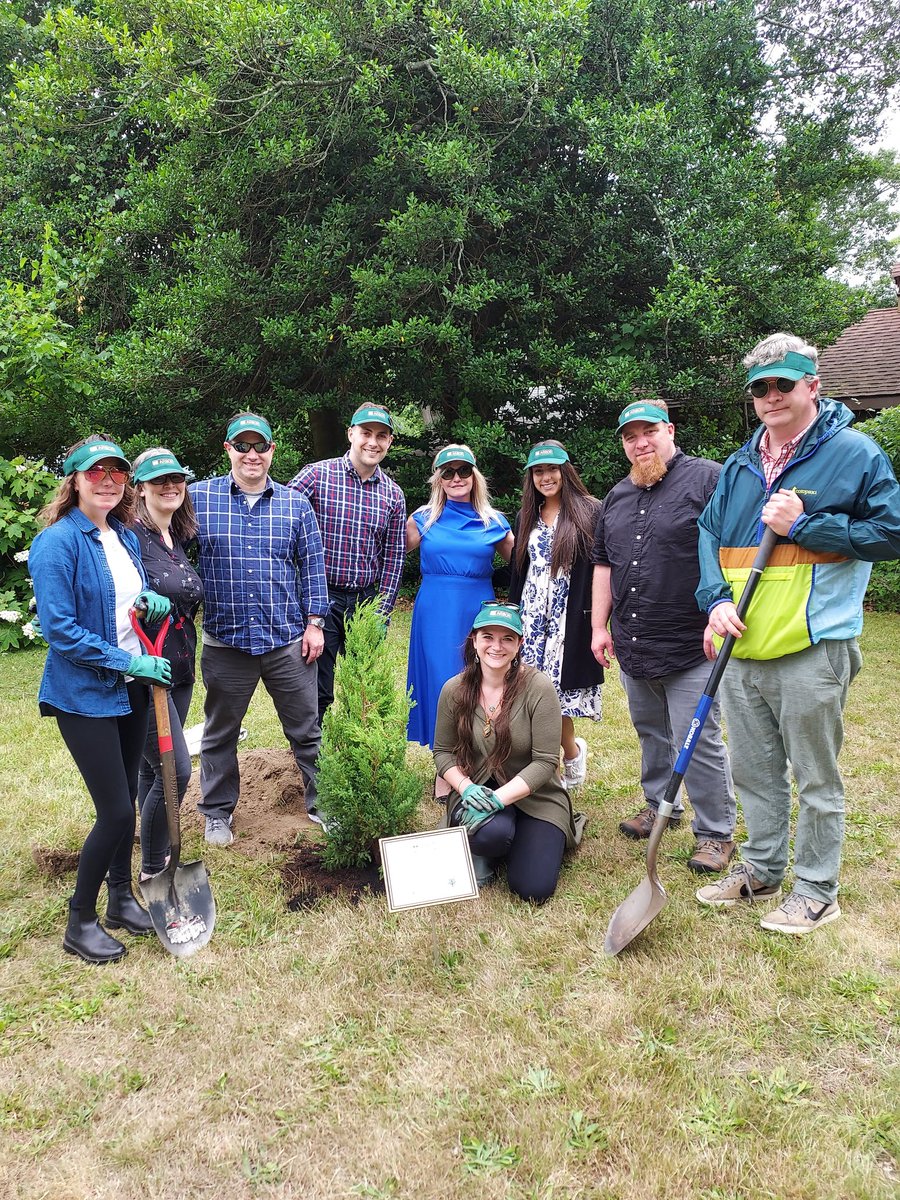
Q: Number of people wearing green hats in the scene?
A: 9